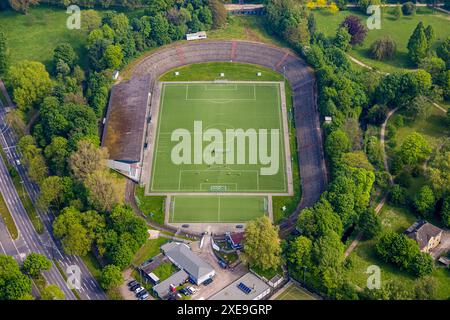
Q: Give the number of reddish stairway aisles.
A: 3